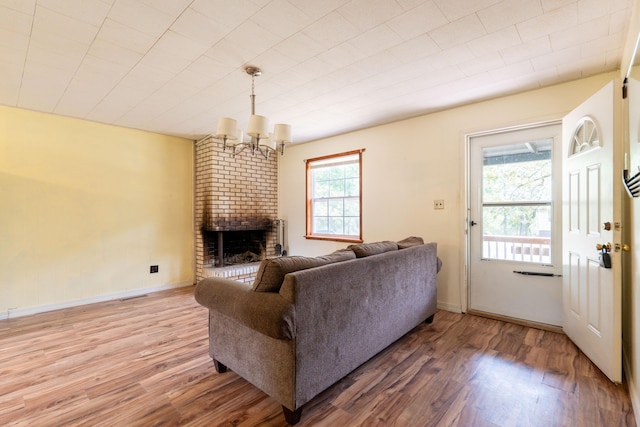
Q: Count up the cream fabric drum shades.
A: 5